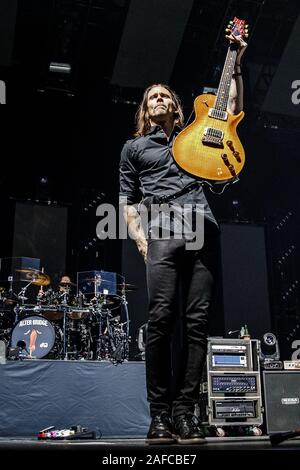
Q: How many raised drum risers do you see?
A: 1